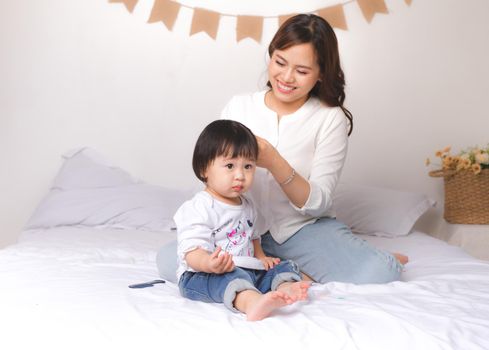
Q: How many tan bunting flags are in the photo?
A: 8